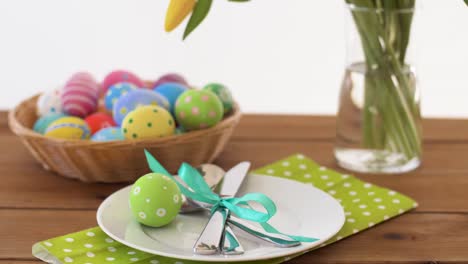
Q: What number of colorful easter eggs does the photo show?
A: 15